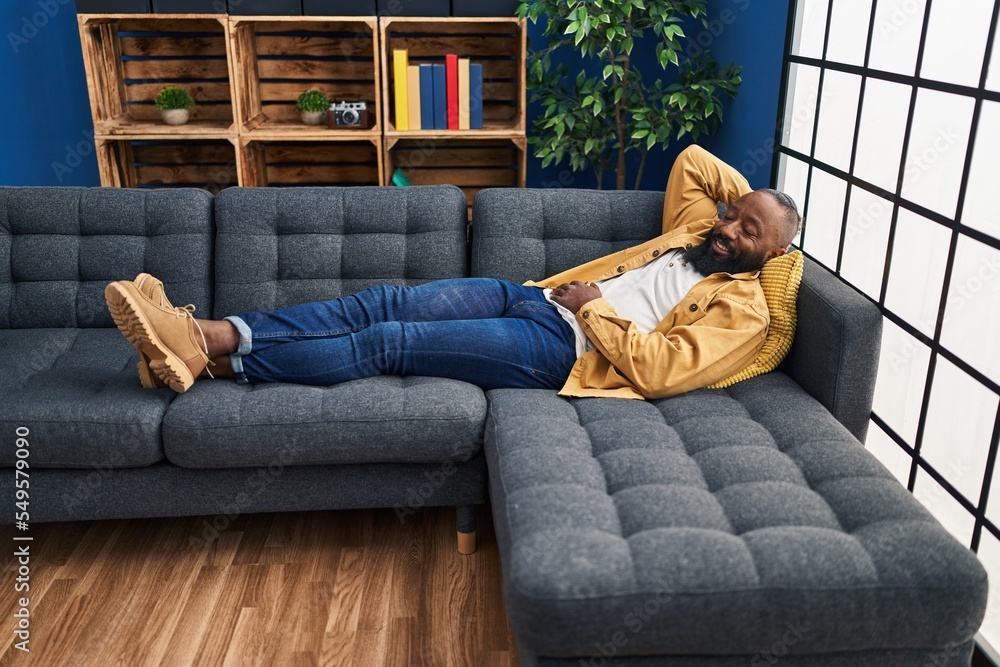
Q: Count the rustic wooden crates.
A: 6